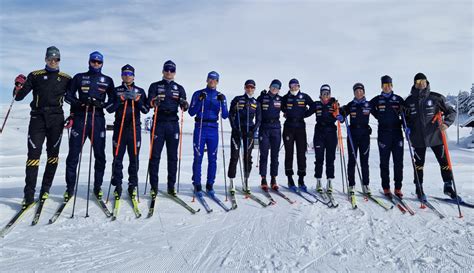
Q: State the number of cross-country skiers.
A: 12